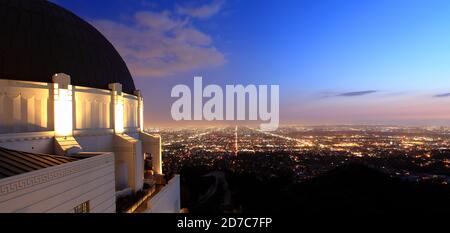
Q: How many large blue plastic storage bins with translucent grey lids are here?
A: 0